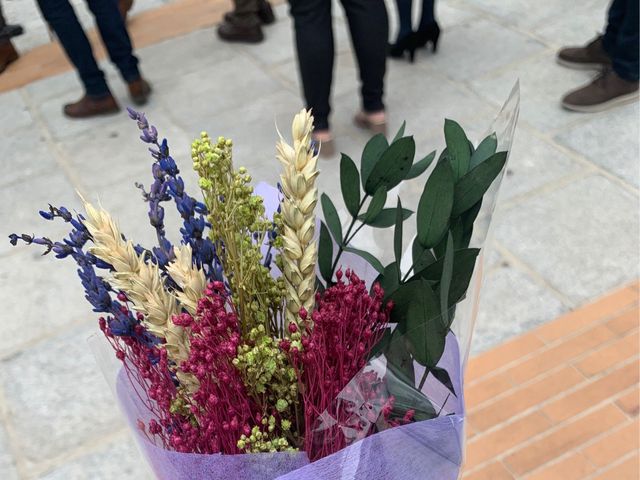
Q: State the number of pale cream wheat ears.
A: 3